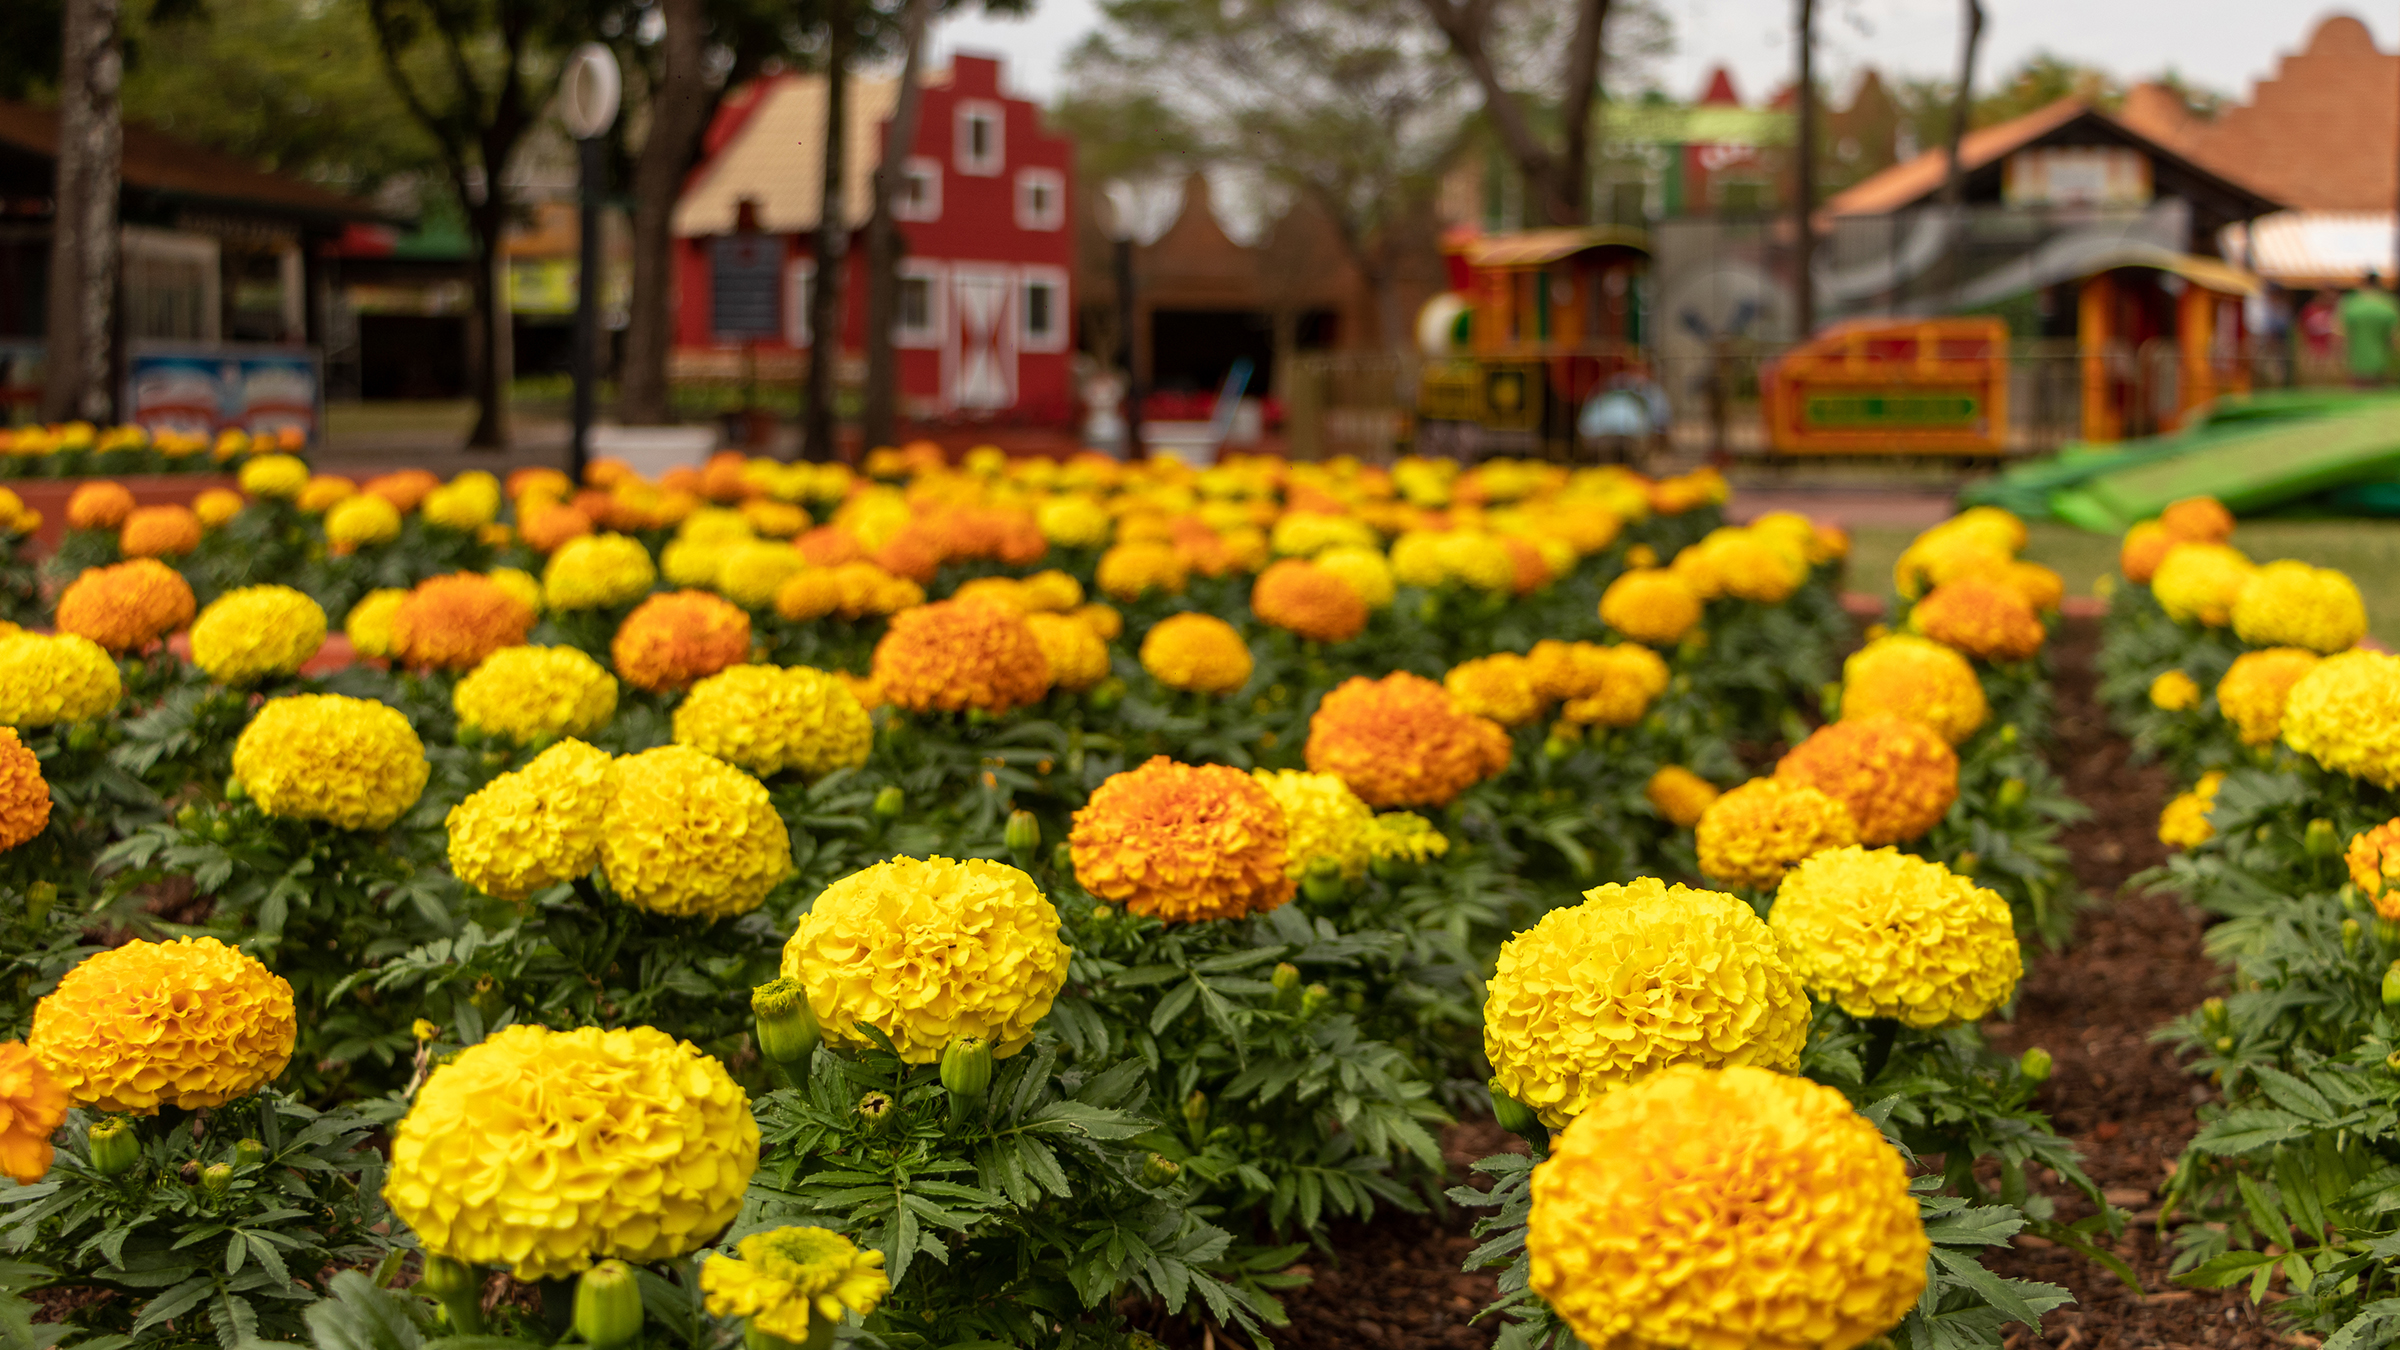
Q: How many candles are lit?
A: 0